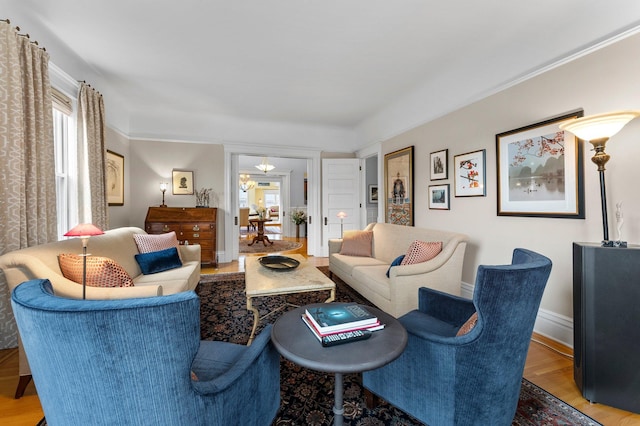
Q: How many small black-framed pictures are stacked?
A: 2